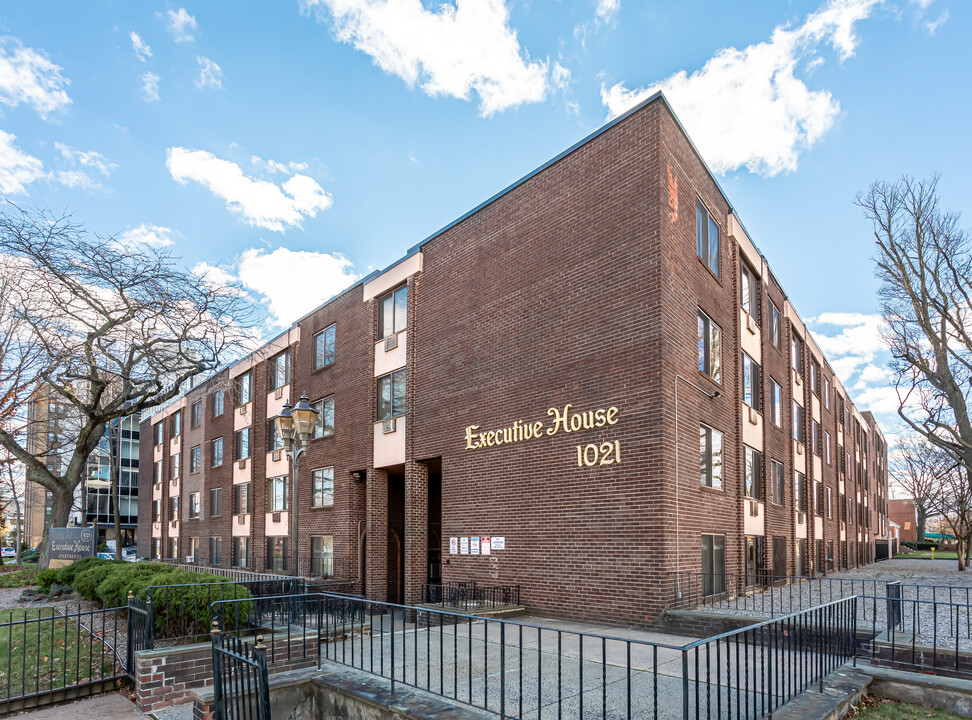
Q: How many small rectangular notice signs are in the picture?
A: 5